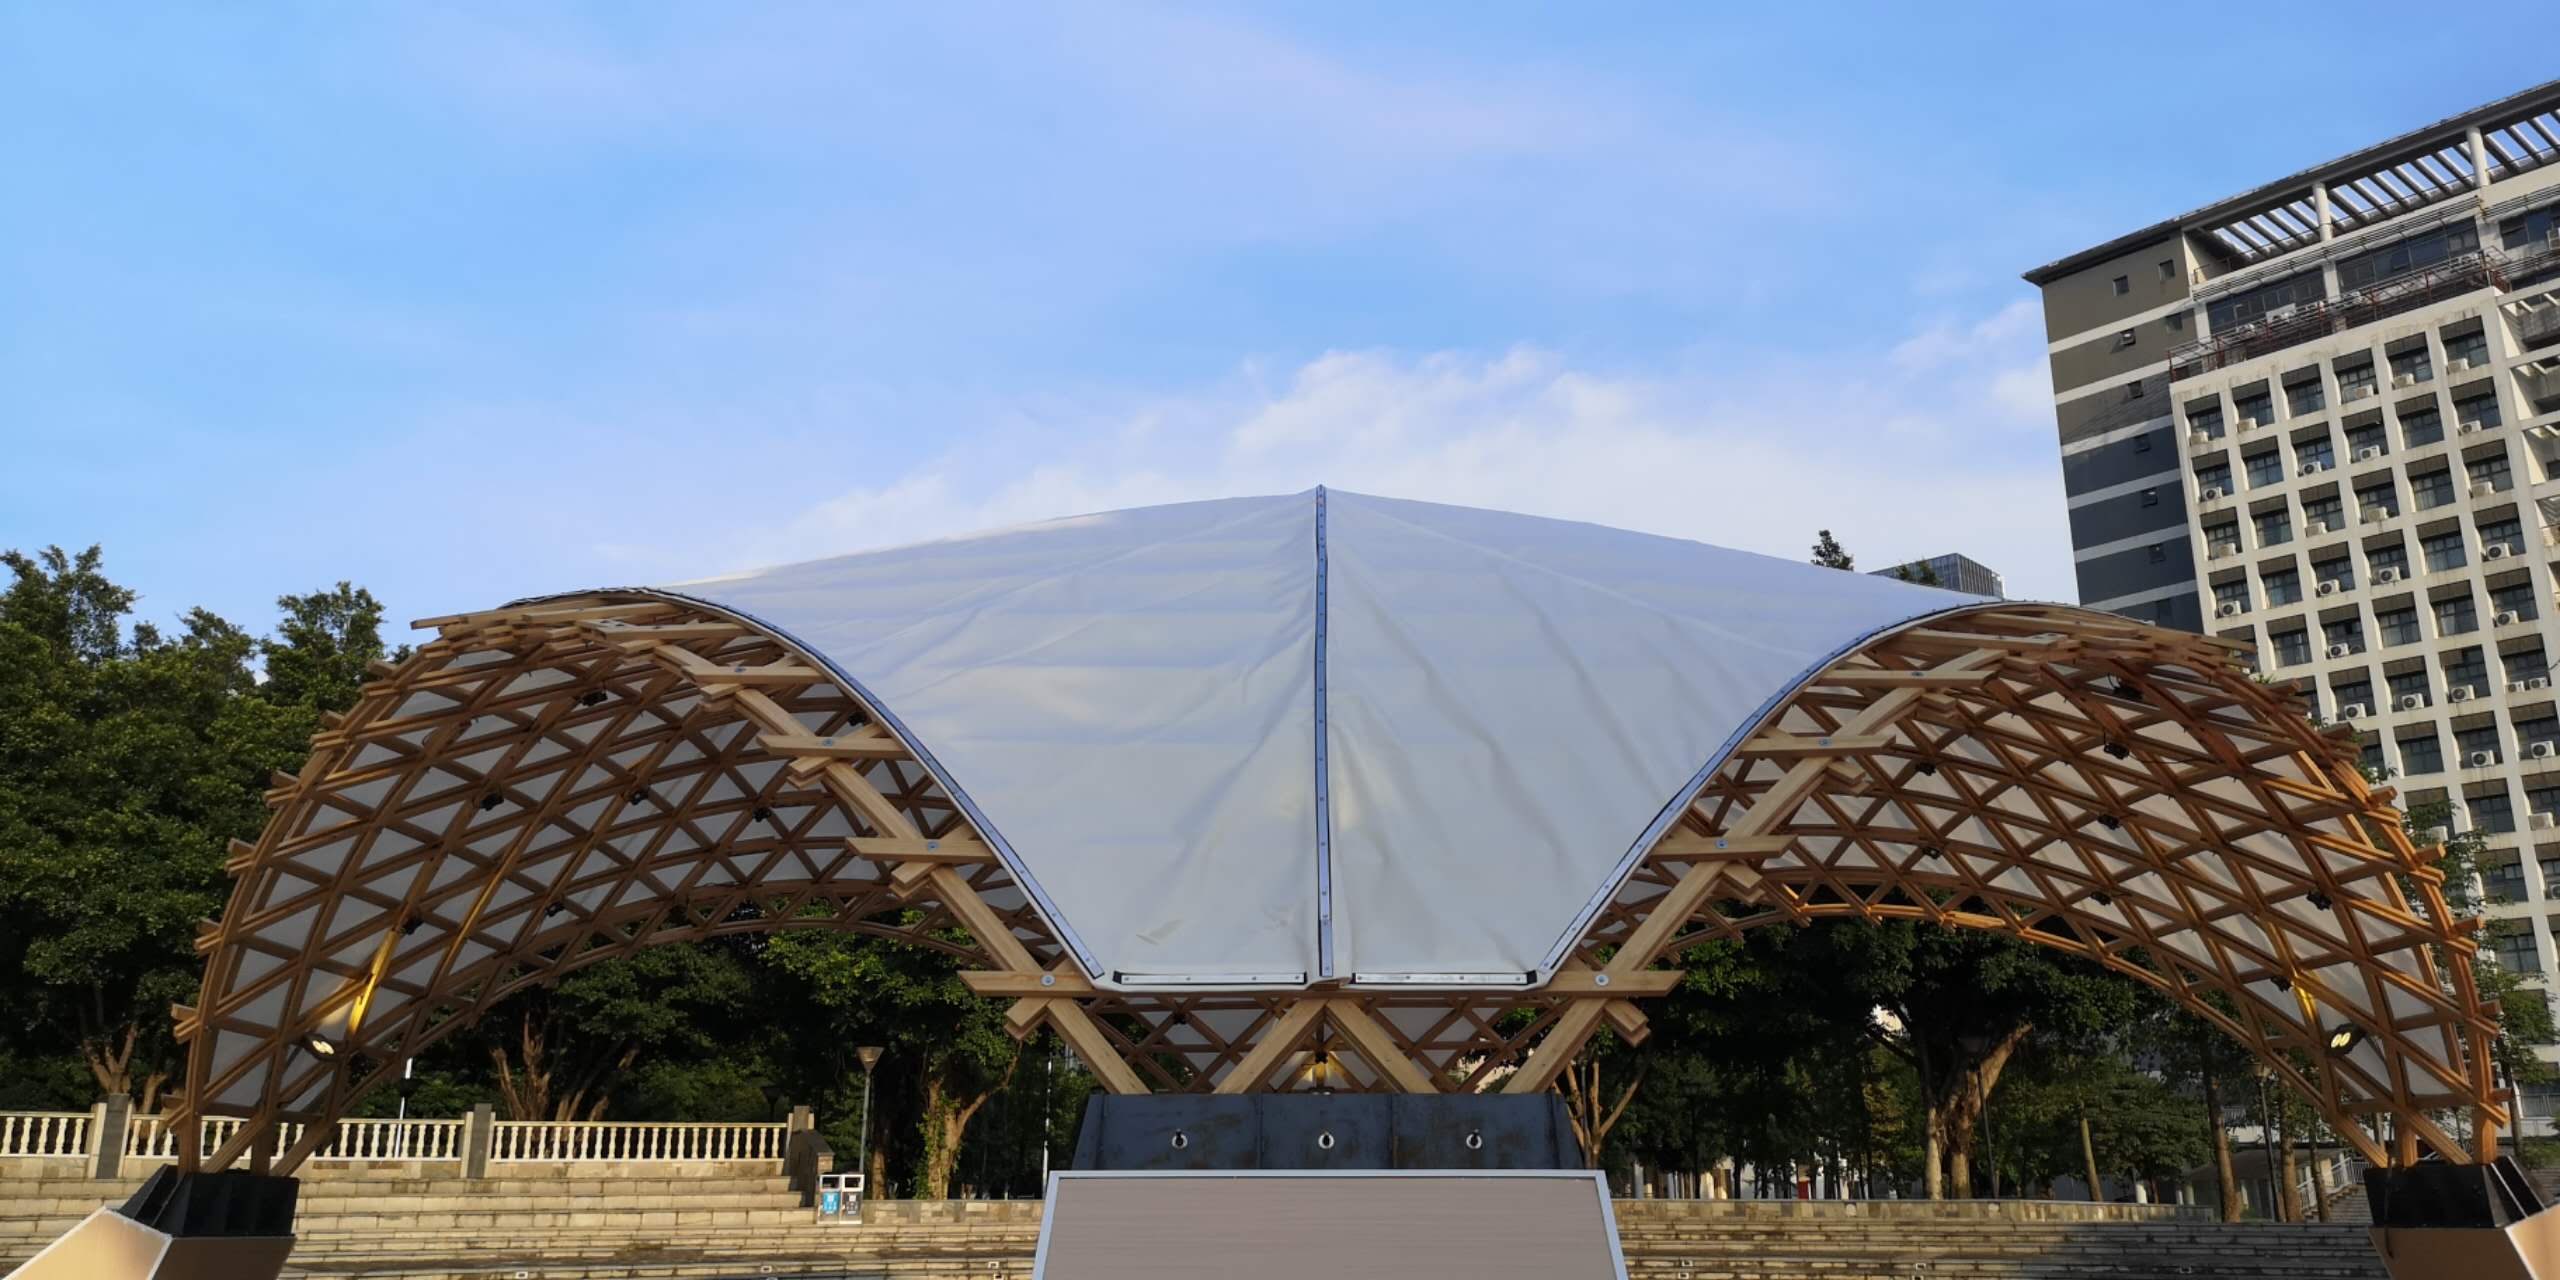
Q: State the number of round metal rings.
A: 3